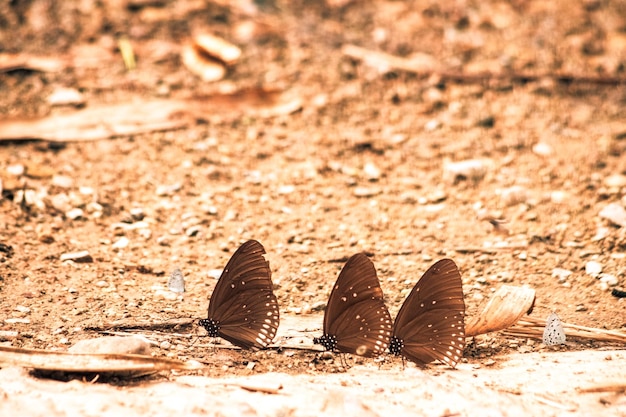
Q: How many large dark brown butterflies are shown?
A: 3